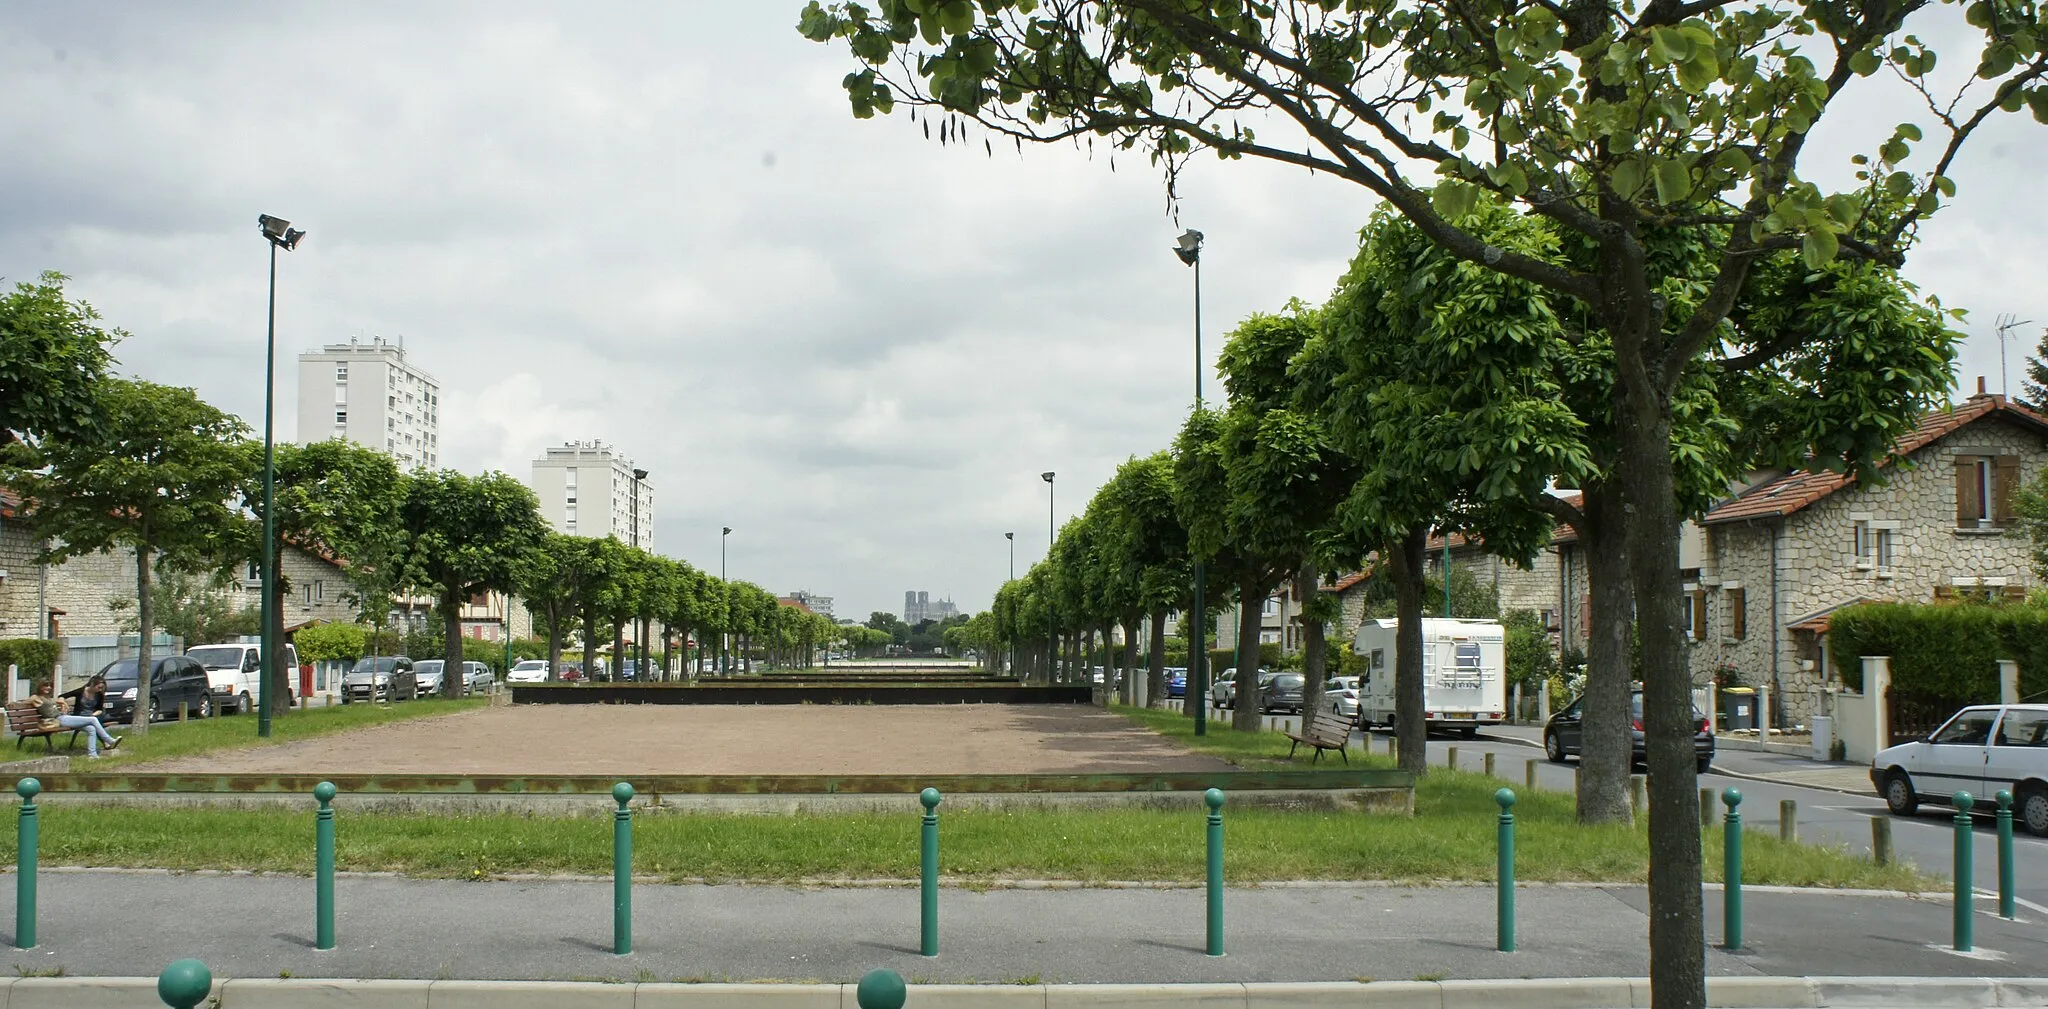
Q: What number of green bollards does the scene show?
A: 11